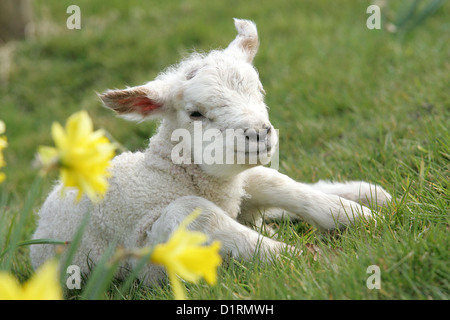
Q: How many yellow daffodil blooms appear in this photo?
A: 4